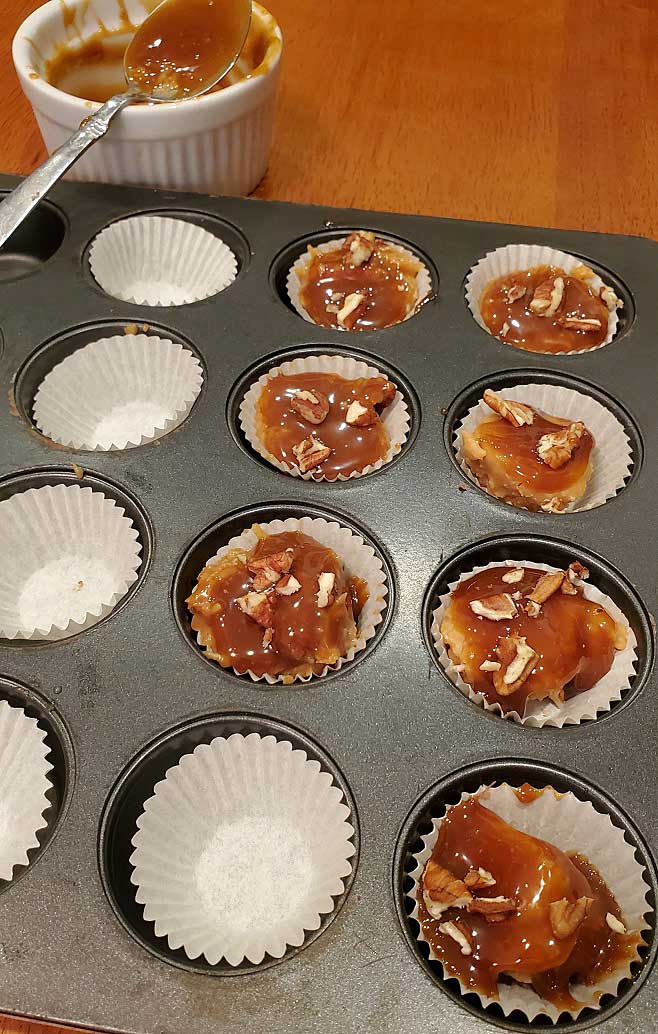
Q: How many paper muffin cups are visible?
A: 12